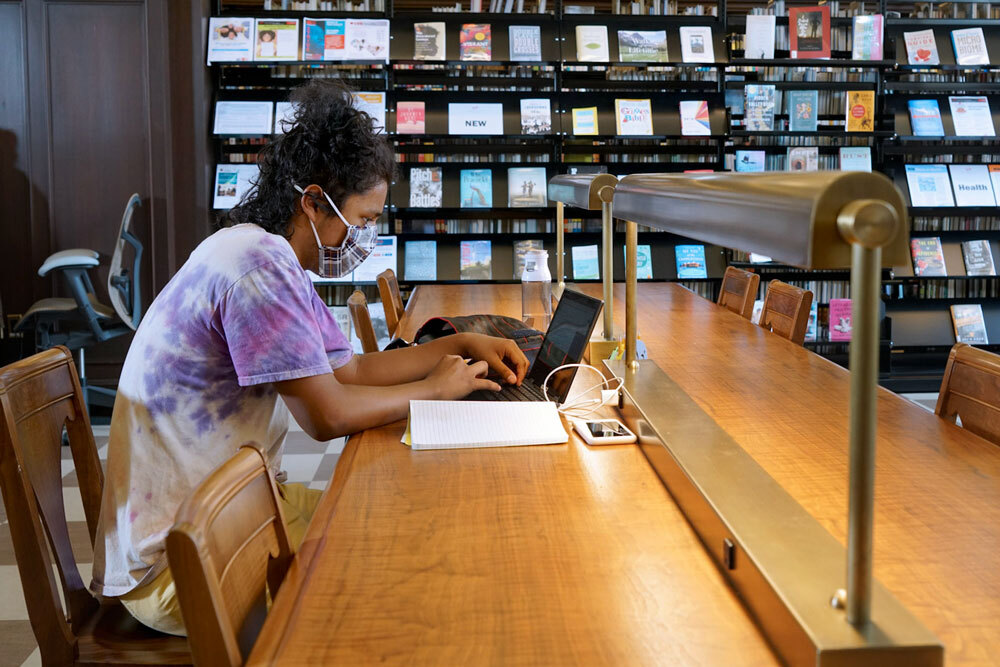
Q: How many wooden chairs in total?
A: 7